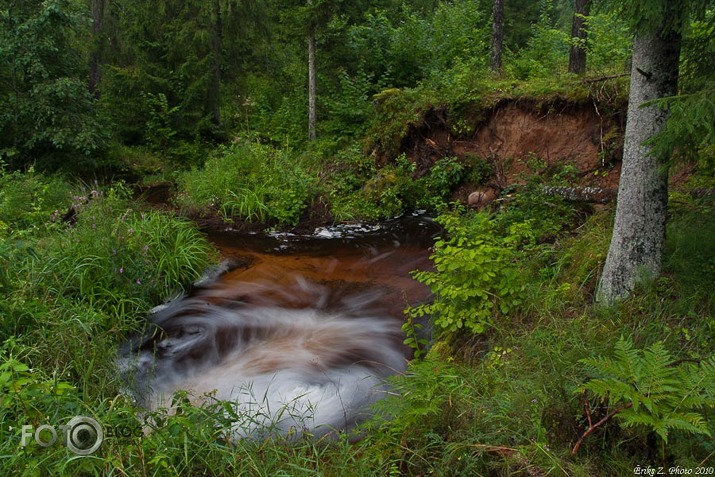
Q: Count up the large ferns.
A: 1